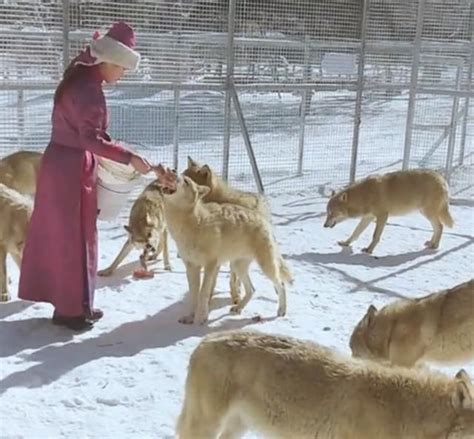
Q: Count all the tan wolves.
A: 8